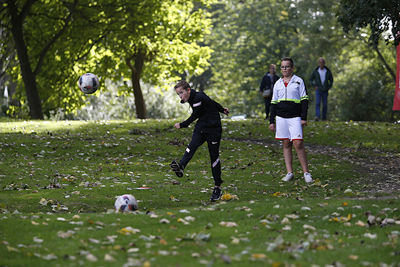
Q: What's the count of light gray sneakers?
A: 2